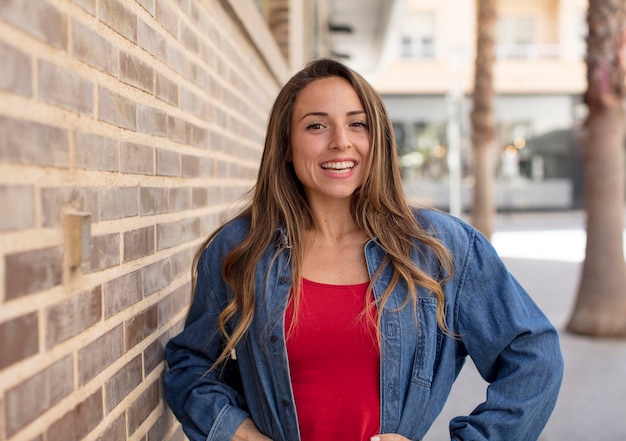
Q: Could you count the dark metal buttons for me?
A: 3